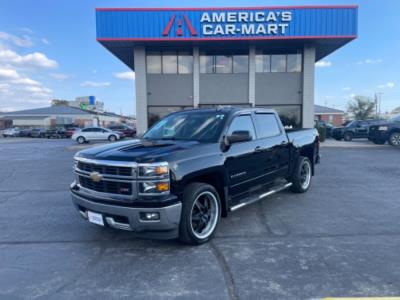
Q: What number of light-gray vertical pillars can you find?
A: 4